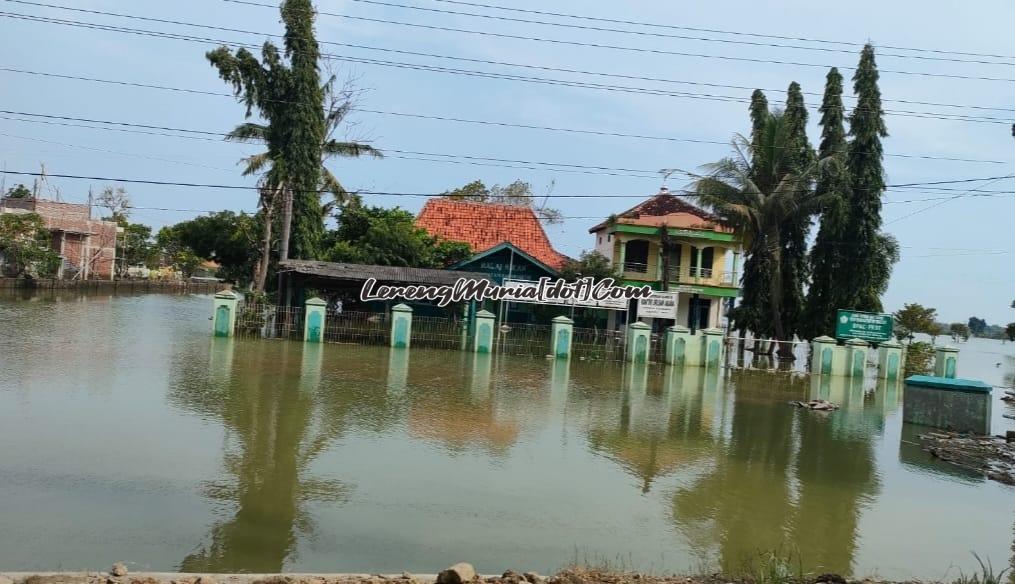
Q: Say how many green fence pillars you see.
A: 12